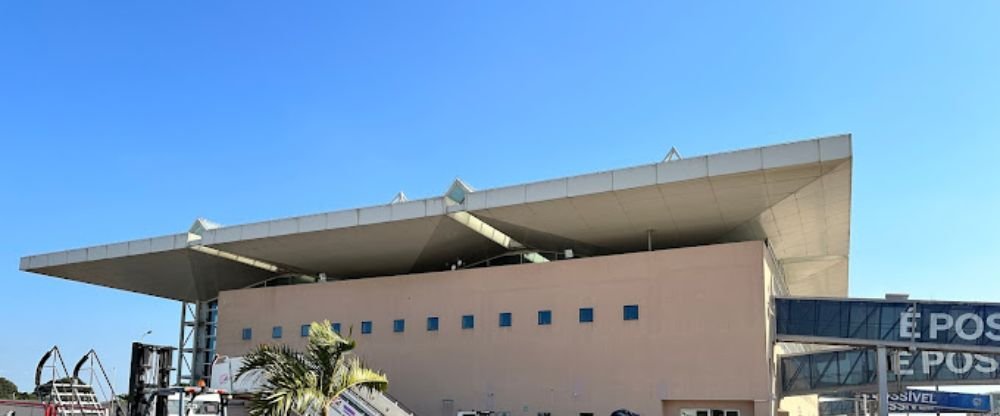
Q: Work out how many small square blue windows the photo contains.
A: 12